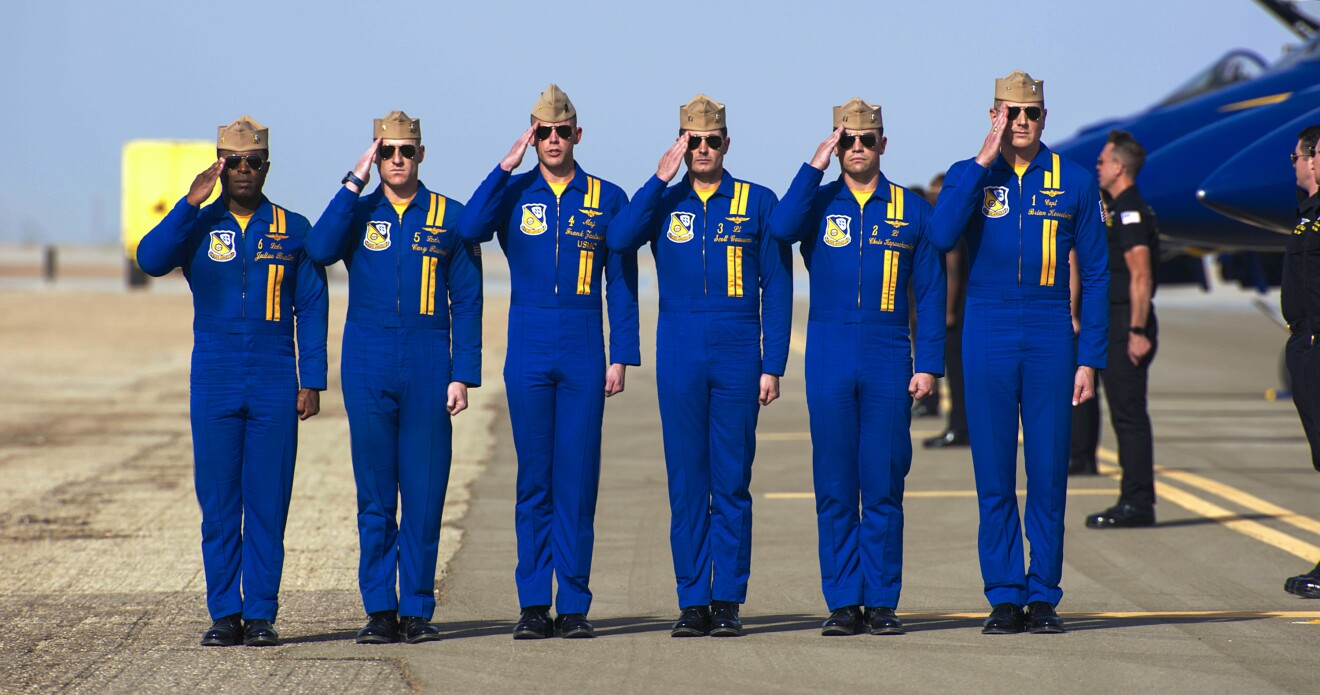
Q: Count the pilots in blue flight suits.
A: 6